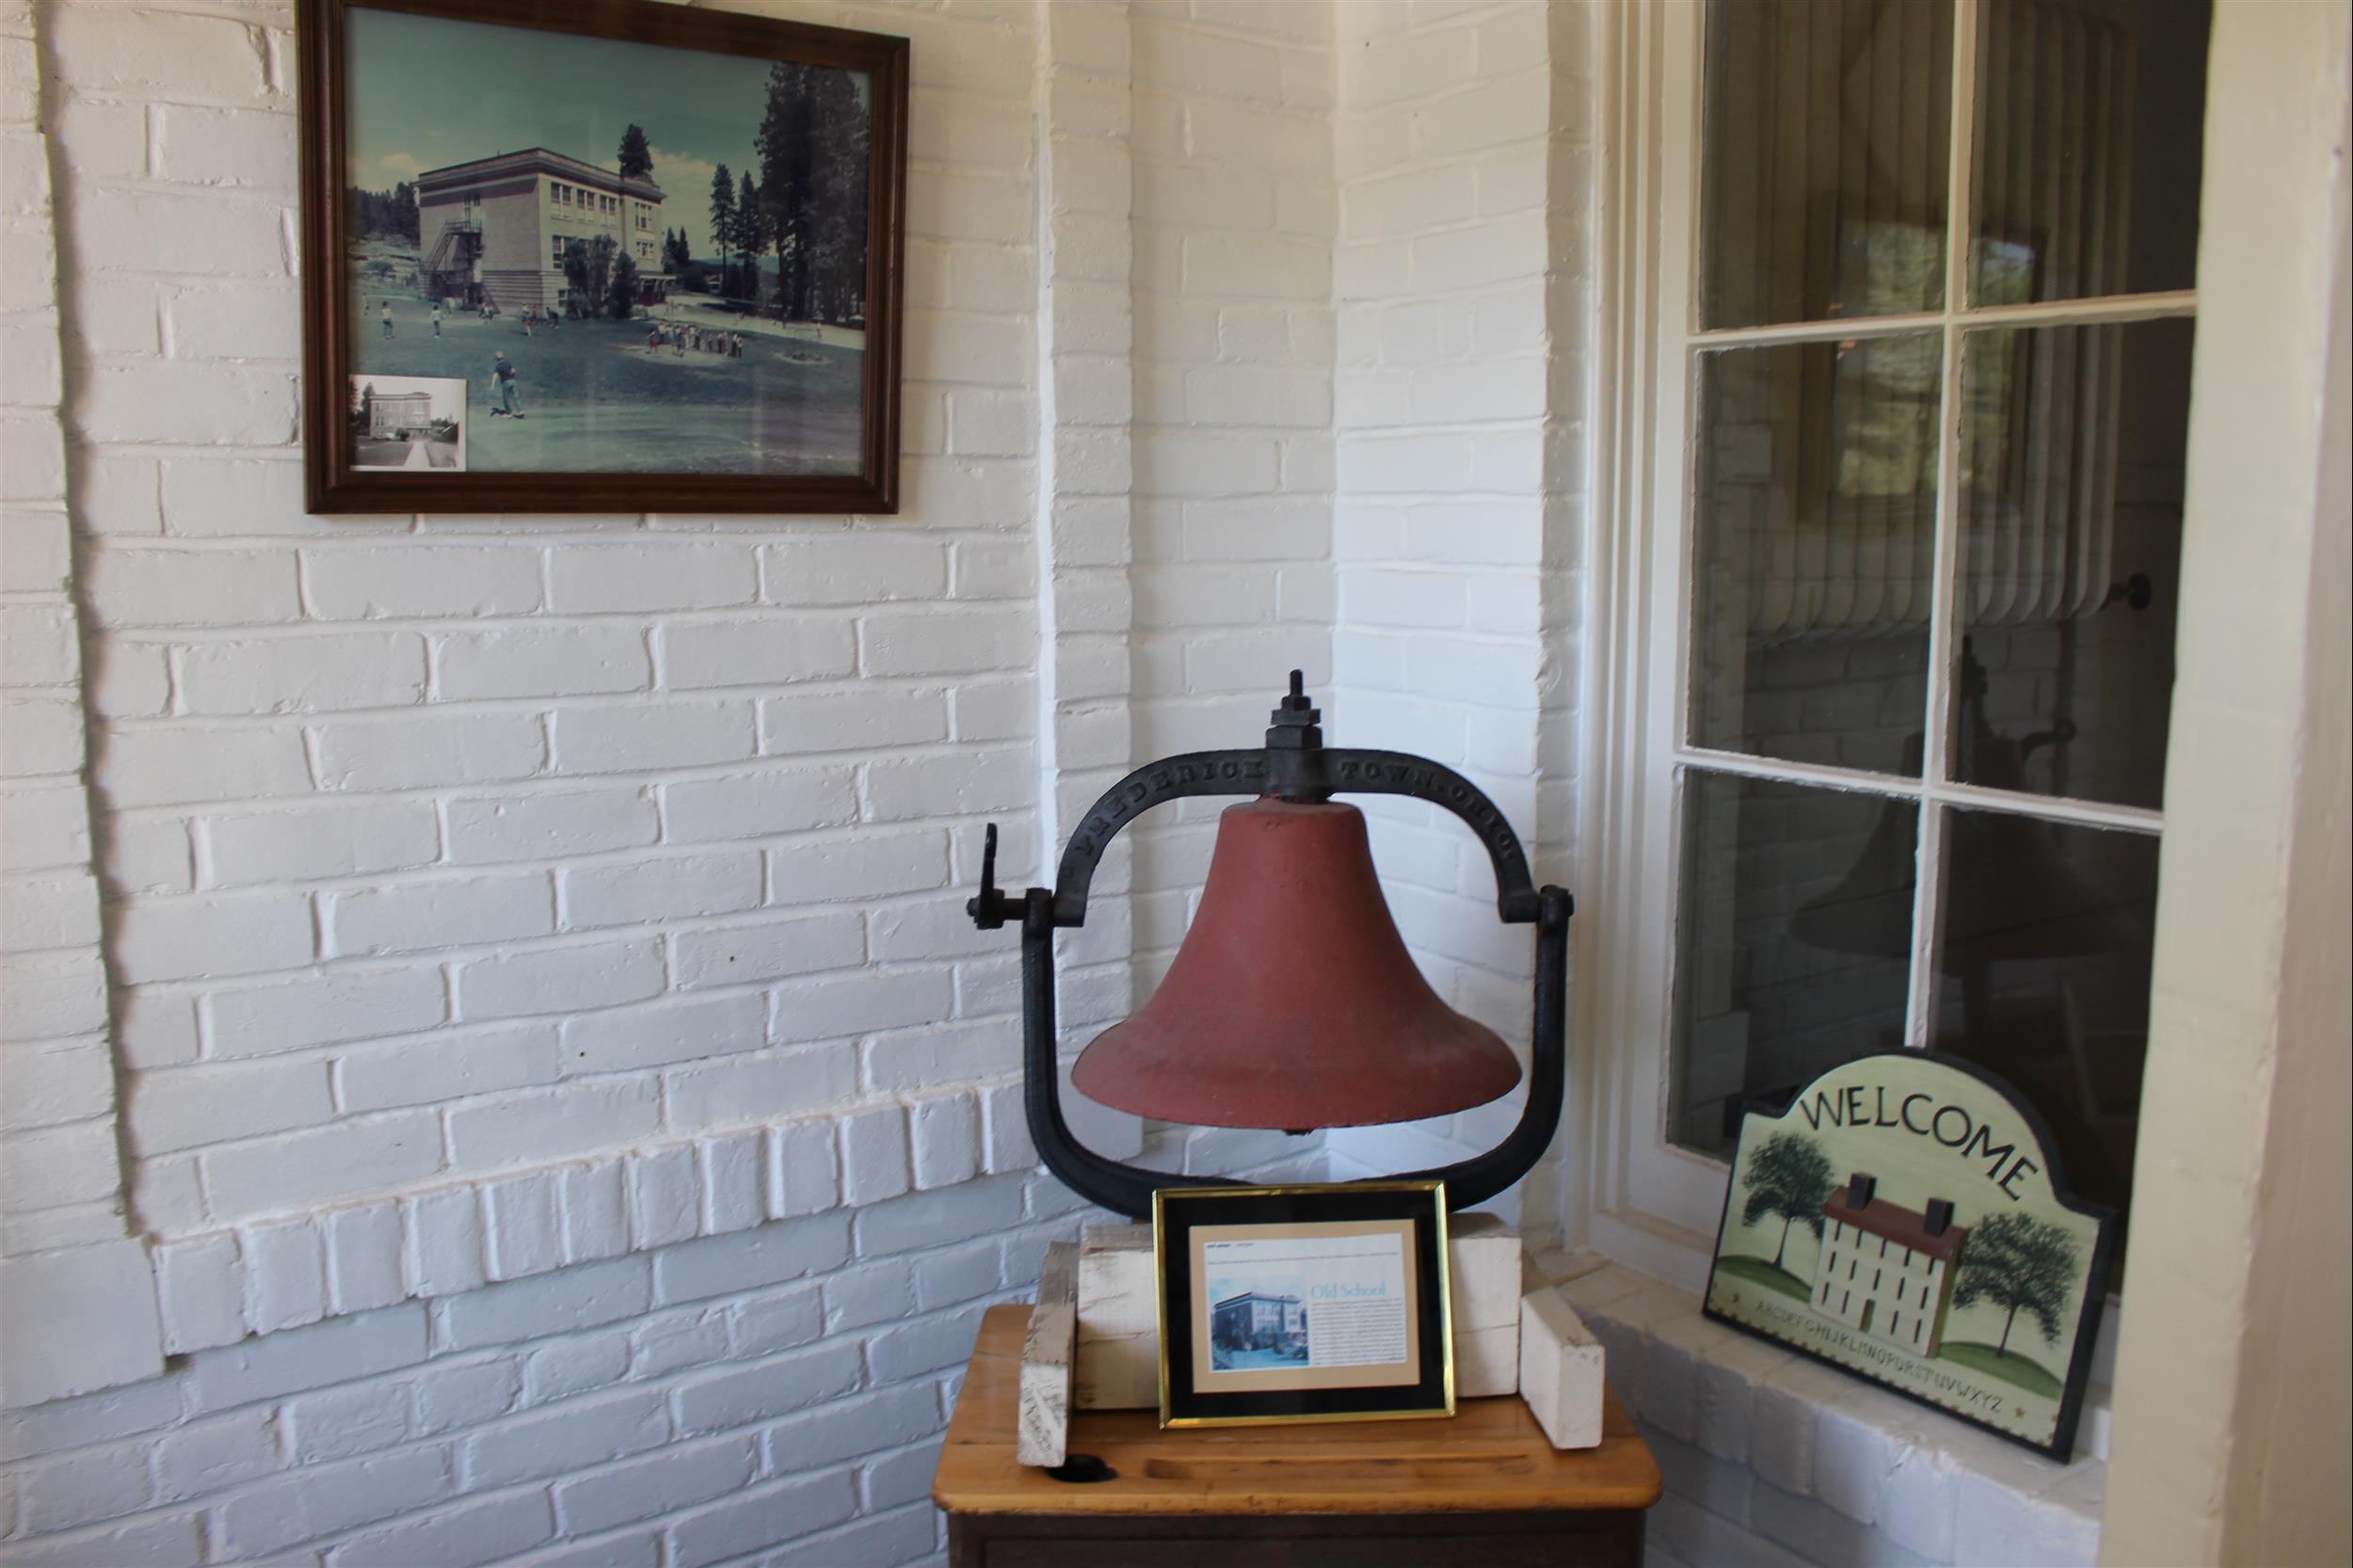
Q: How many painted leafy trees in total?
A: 2